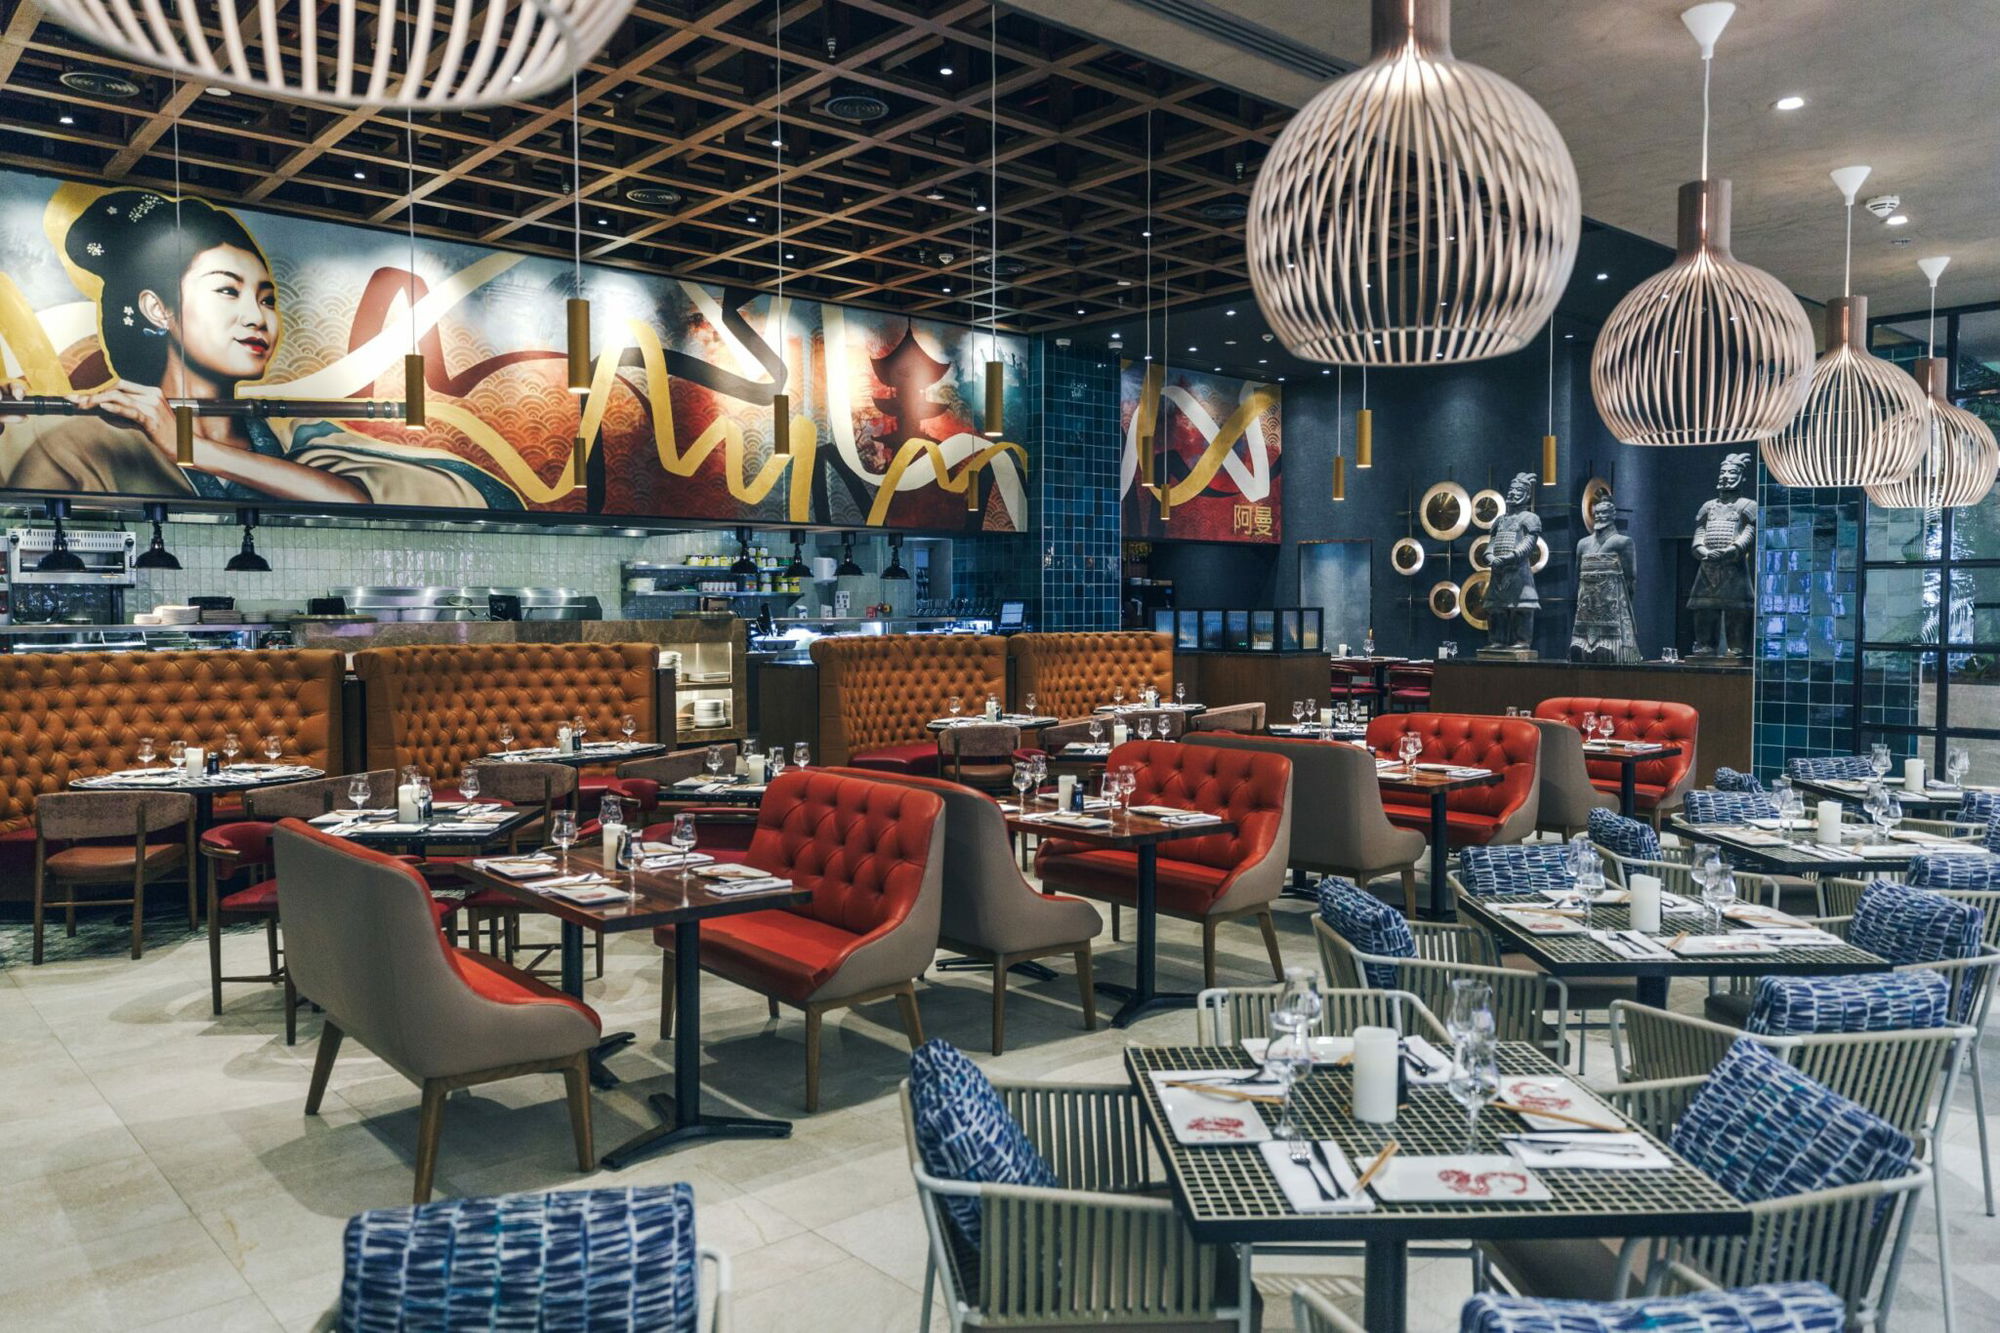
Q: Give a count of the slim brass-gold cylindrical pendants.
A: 12